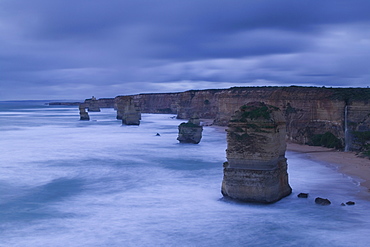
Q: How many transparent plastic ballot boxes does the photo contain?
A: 0